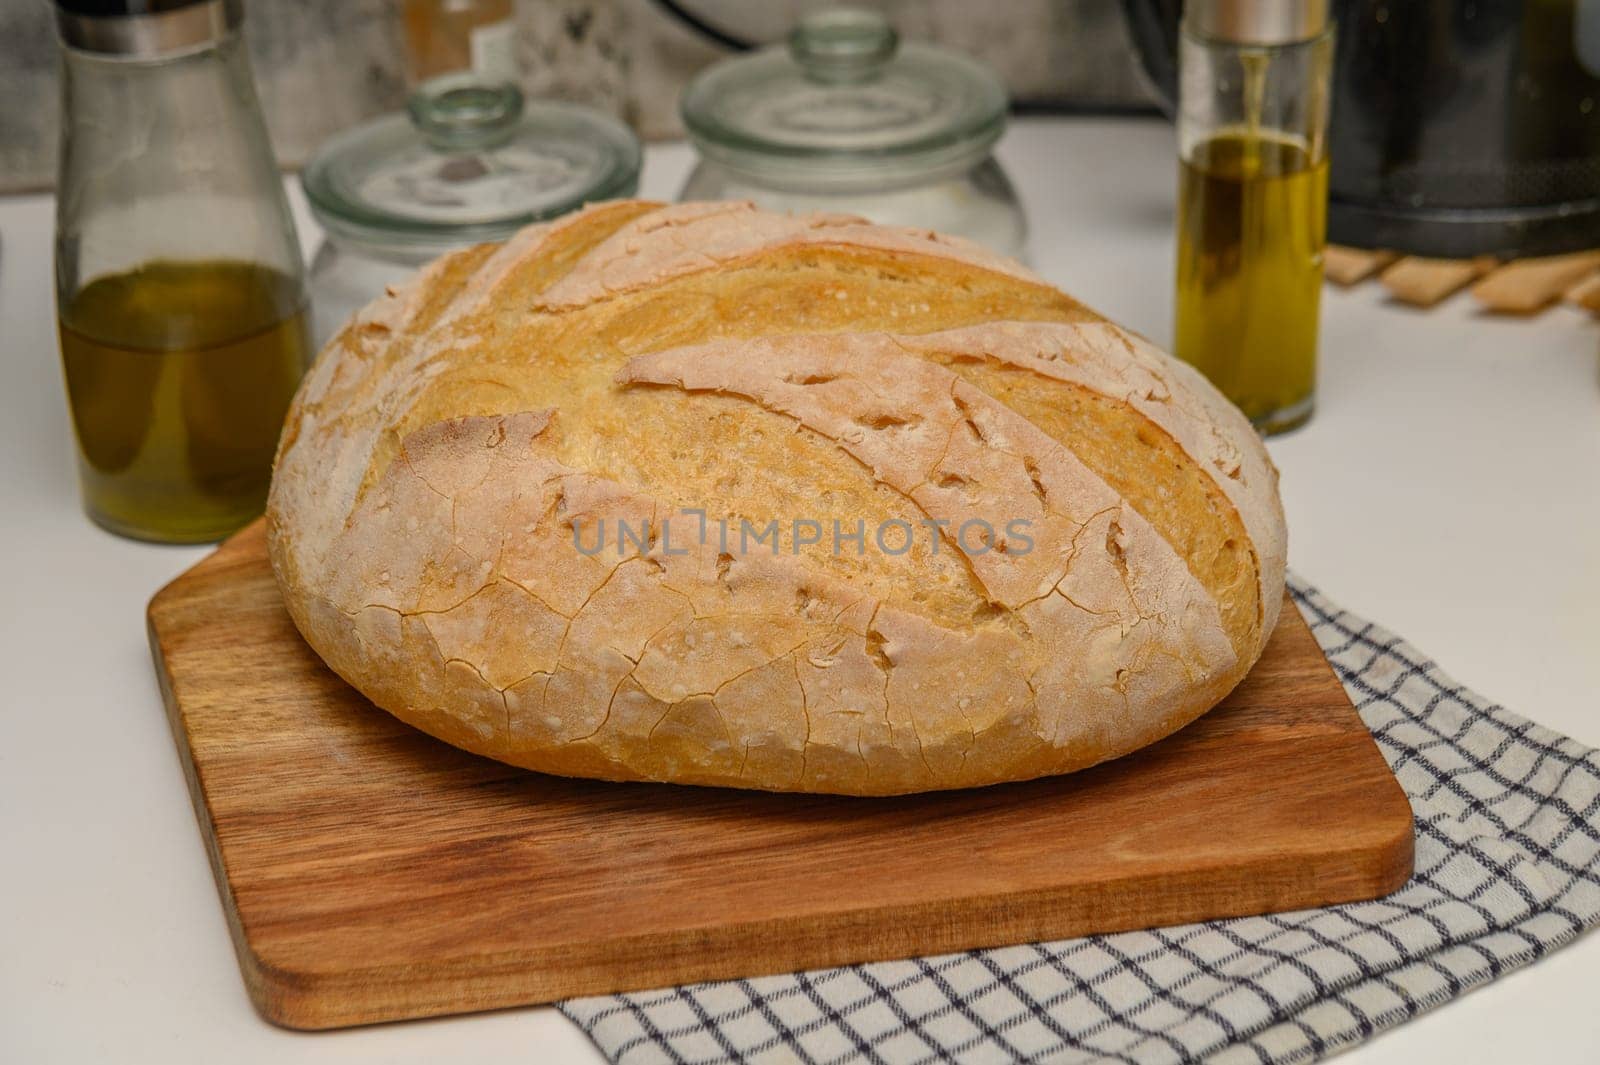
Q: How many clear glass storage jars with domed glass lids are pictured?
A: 2